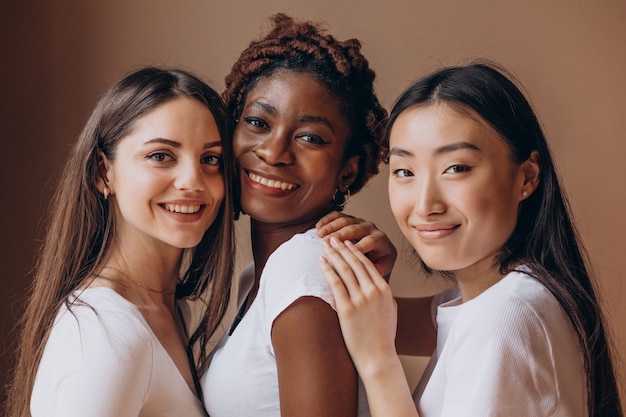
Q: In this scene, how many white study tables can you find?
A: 0